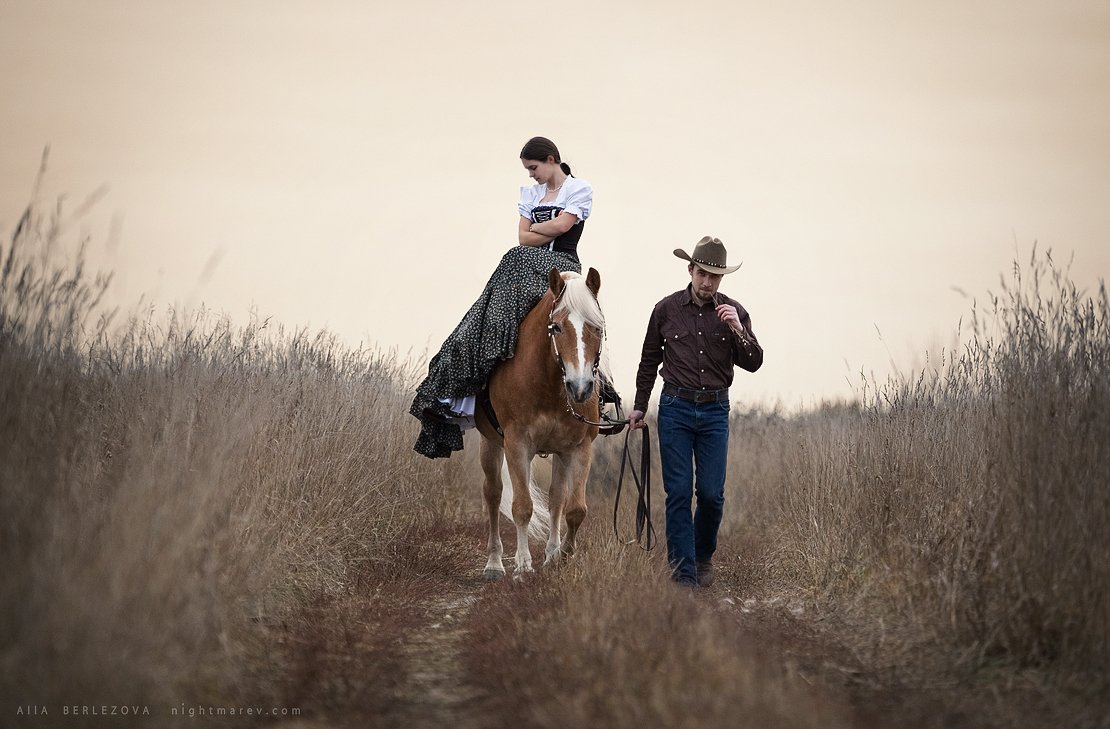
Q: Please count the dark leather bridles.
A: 1